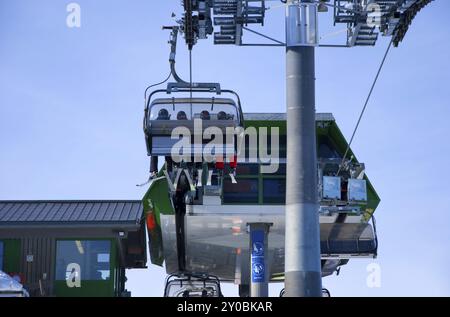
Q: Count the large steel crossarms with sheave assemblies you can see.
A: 2